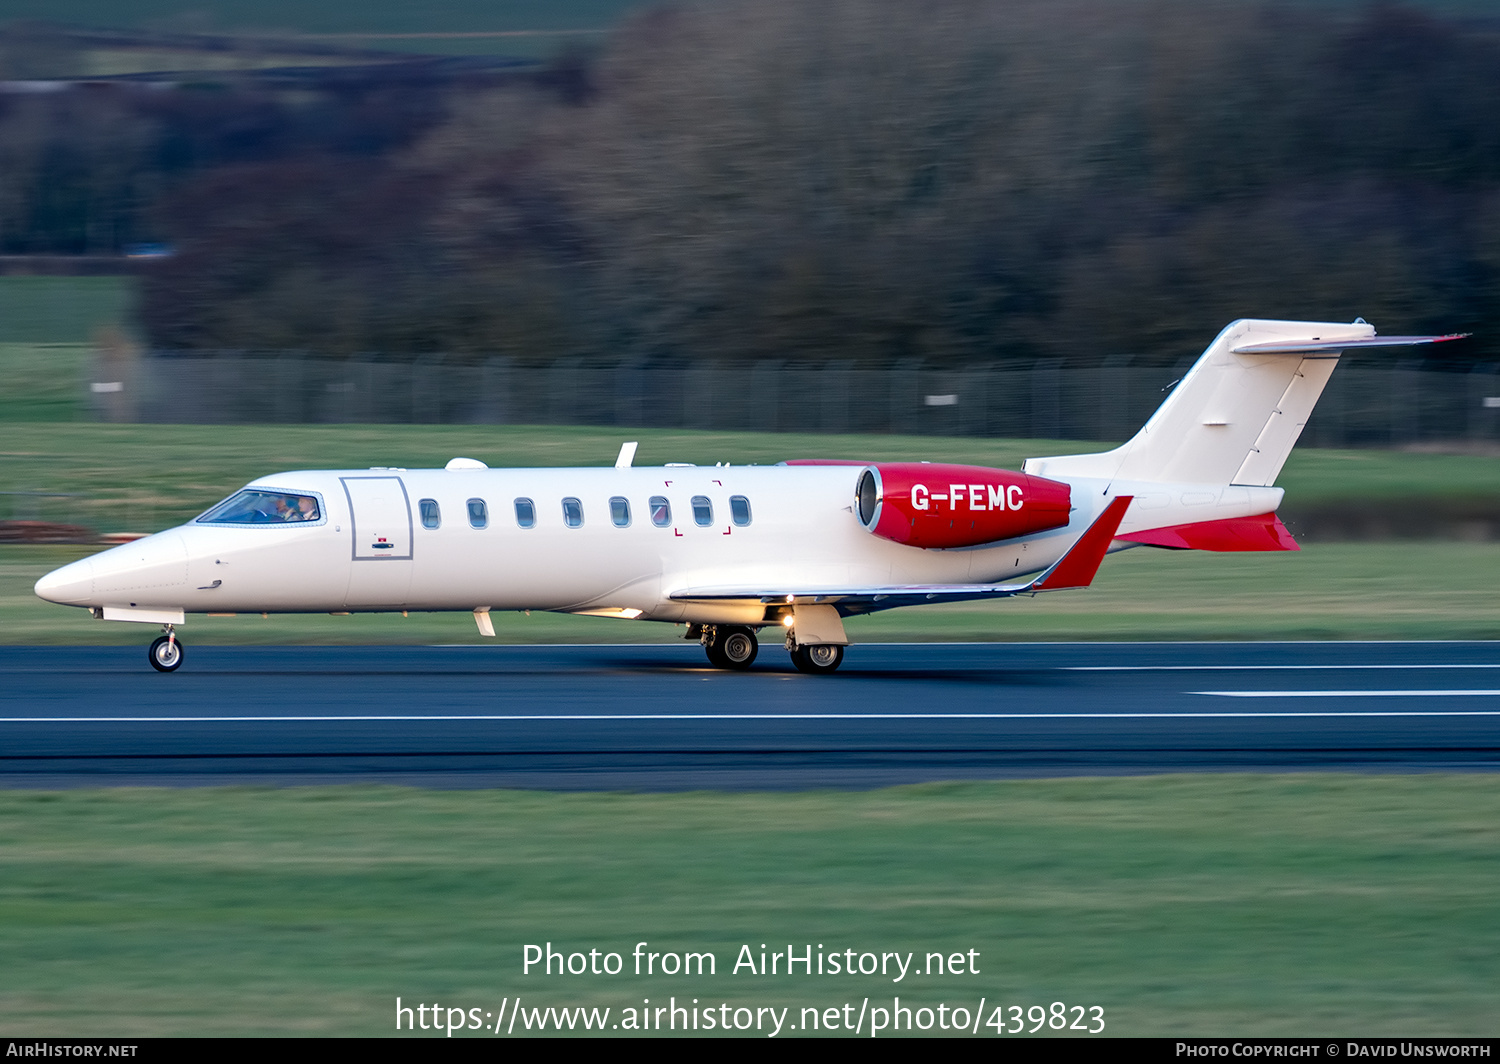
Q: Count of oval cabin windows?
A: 8